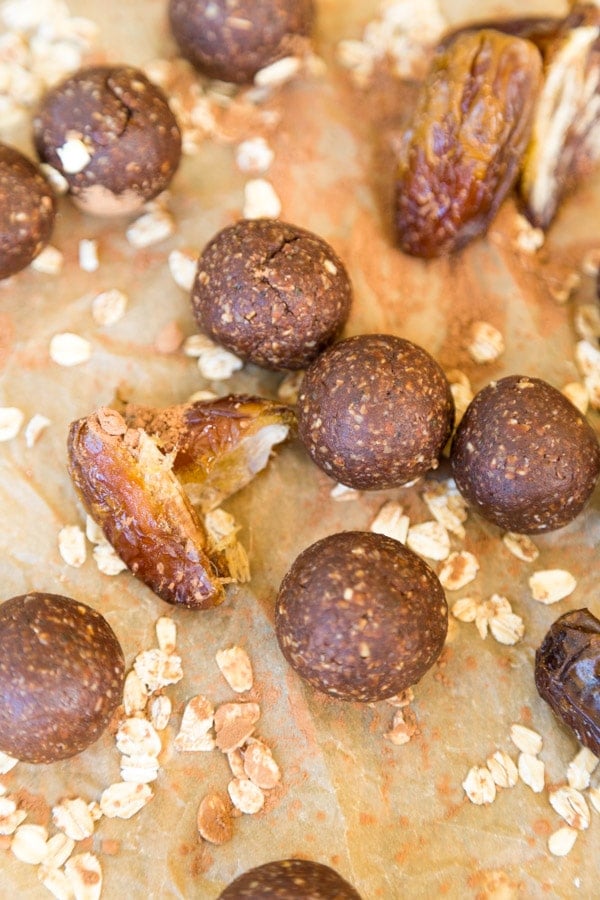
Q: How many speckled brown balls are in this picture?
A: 9